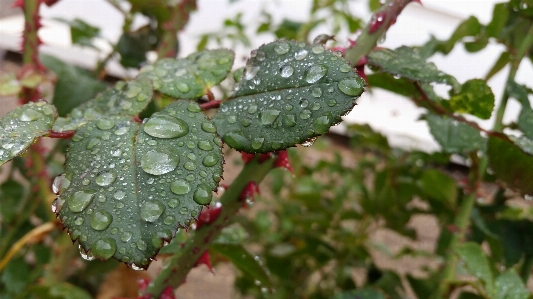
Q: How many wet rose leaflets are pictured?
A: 5